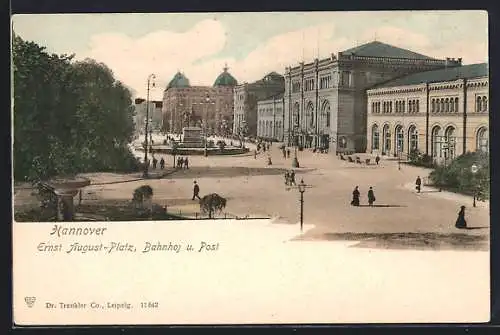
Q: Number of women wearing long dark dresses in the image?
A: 2